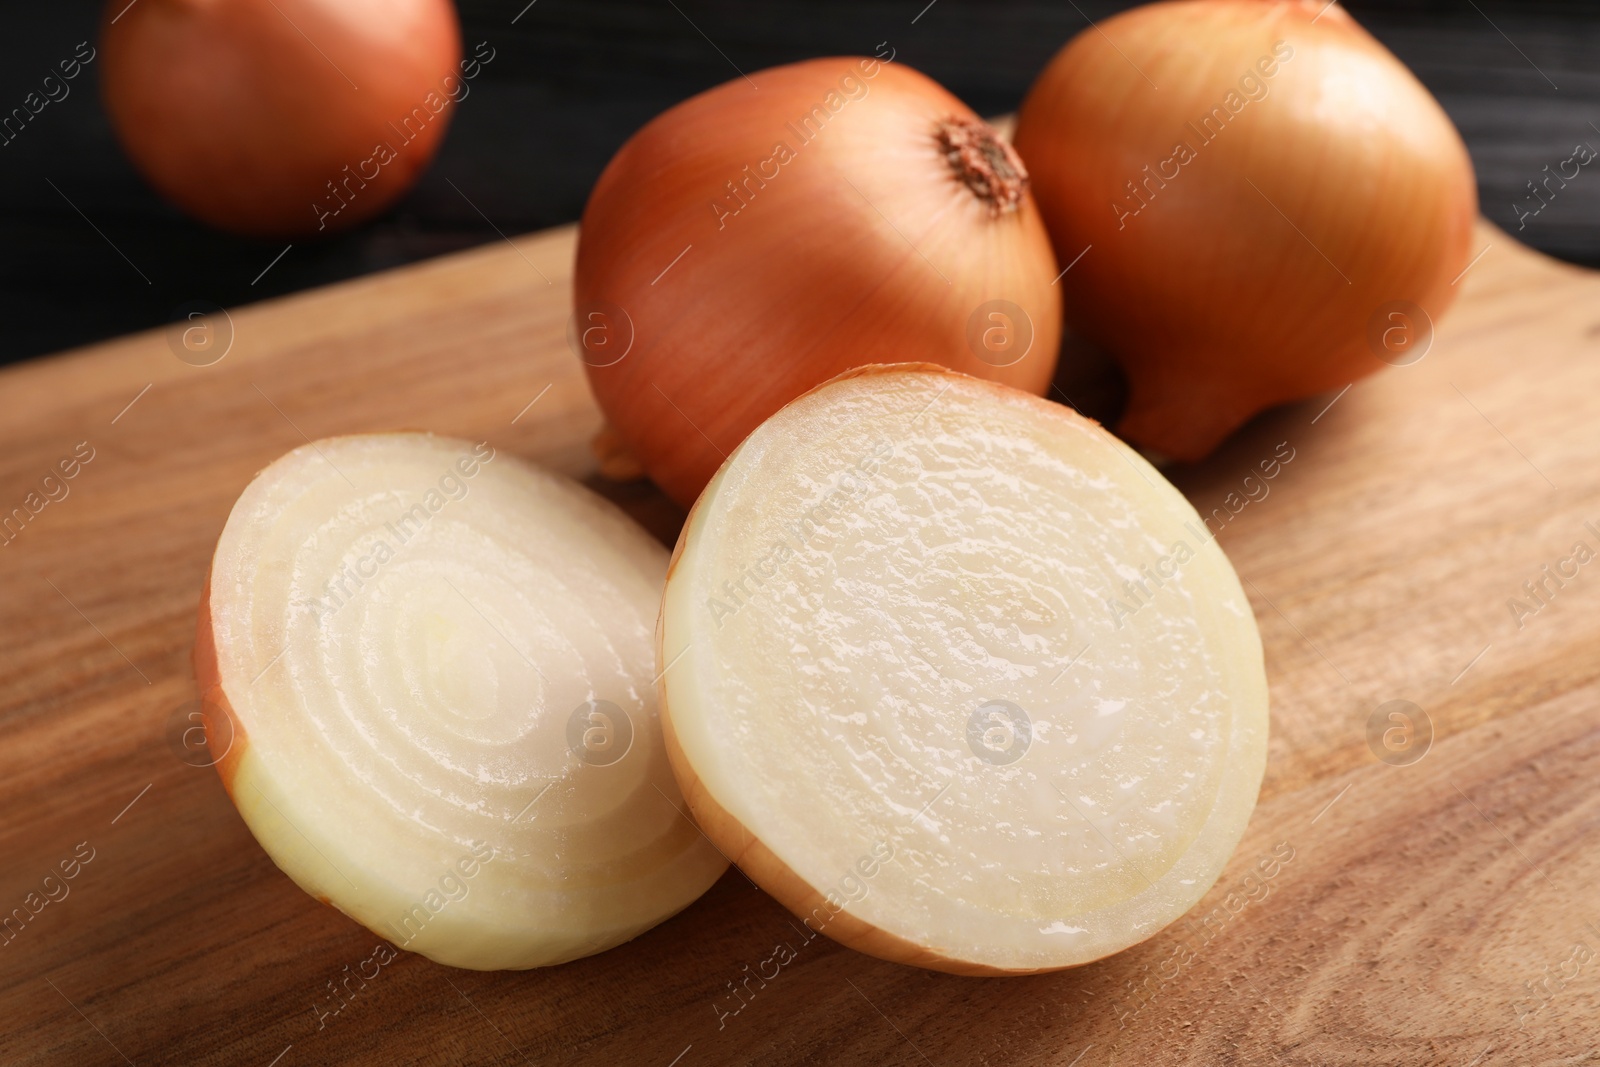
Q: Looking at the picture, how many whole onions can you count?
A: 3